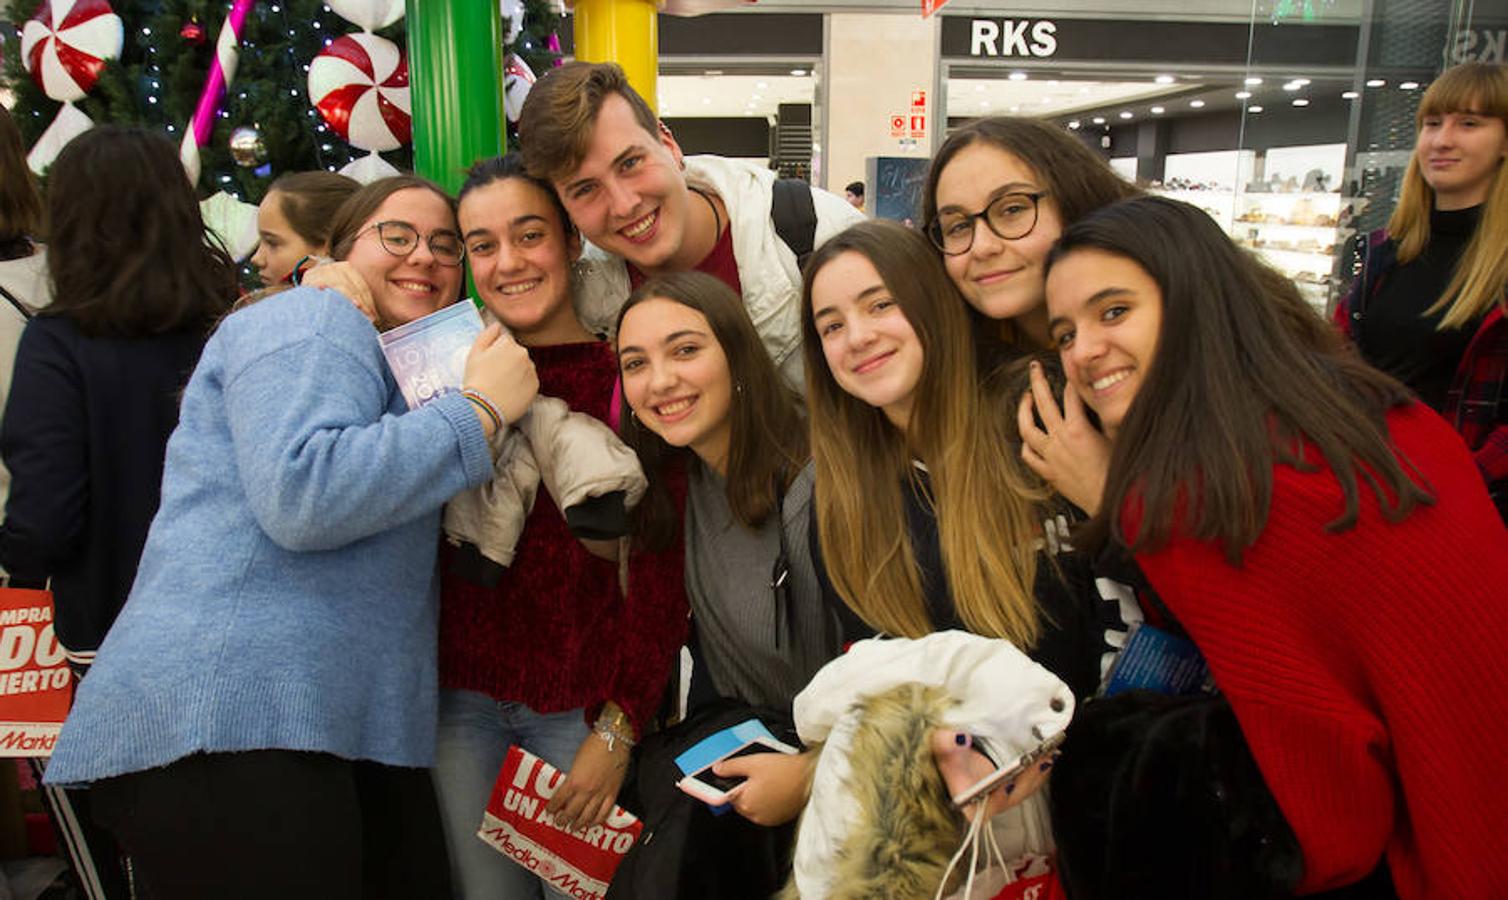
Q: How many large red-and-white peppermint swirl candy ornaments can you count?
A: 2